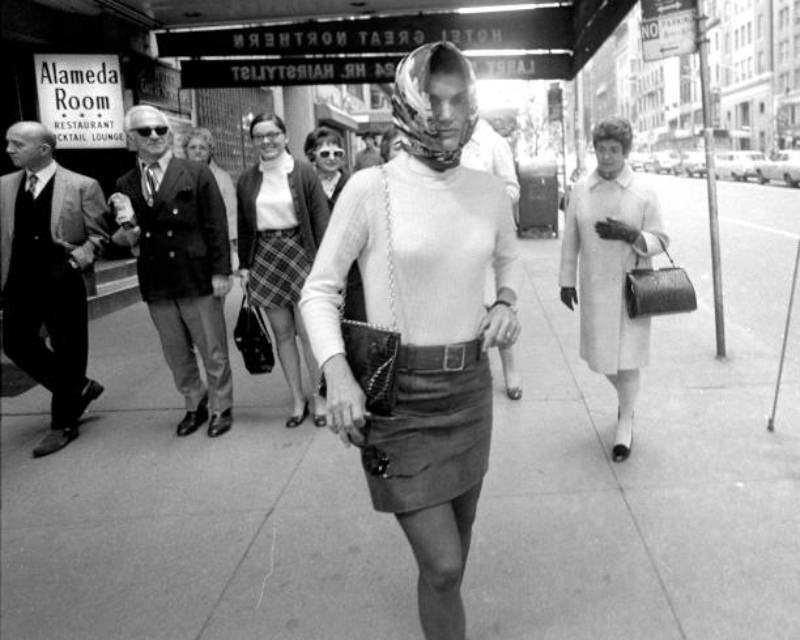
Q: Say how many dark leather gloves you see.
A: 2